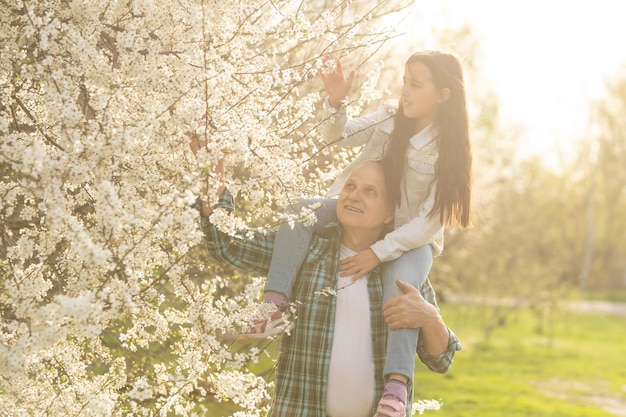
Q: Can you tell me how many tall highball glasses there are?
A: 0